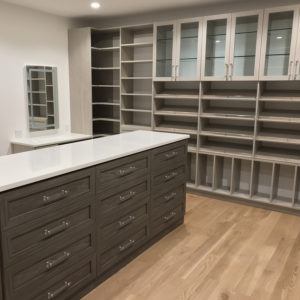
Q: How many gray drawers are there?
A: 12